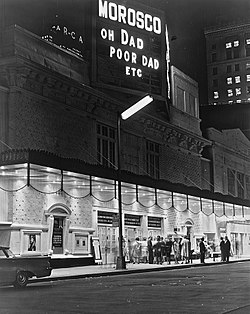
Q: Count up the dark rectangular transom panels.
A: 3